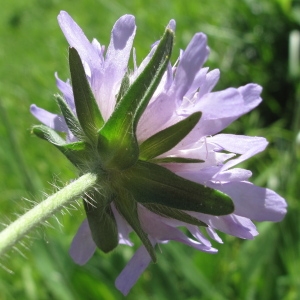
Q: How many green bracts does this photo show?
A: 11